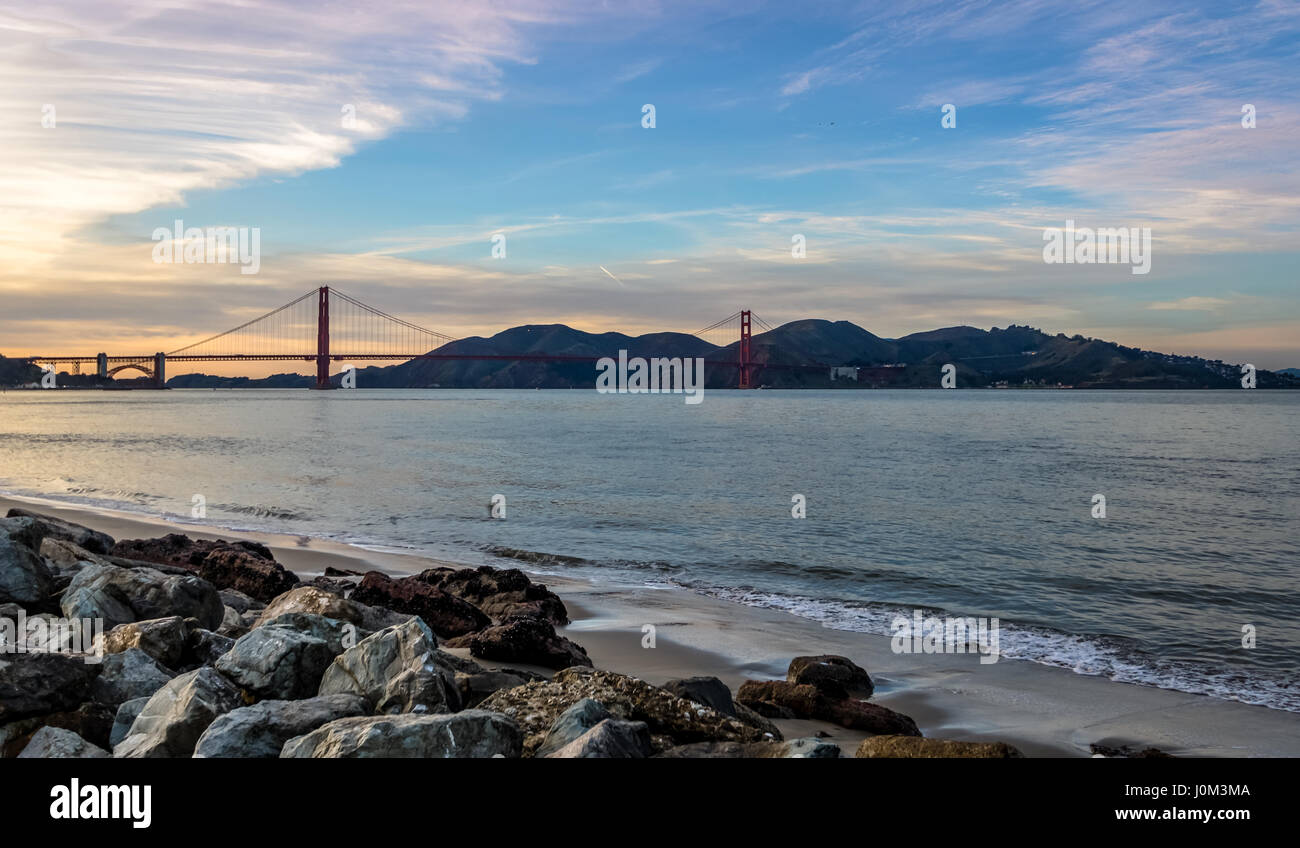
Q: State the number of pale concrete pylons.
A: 2